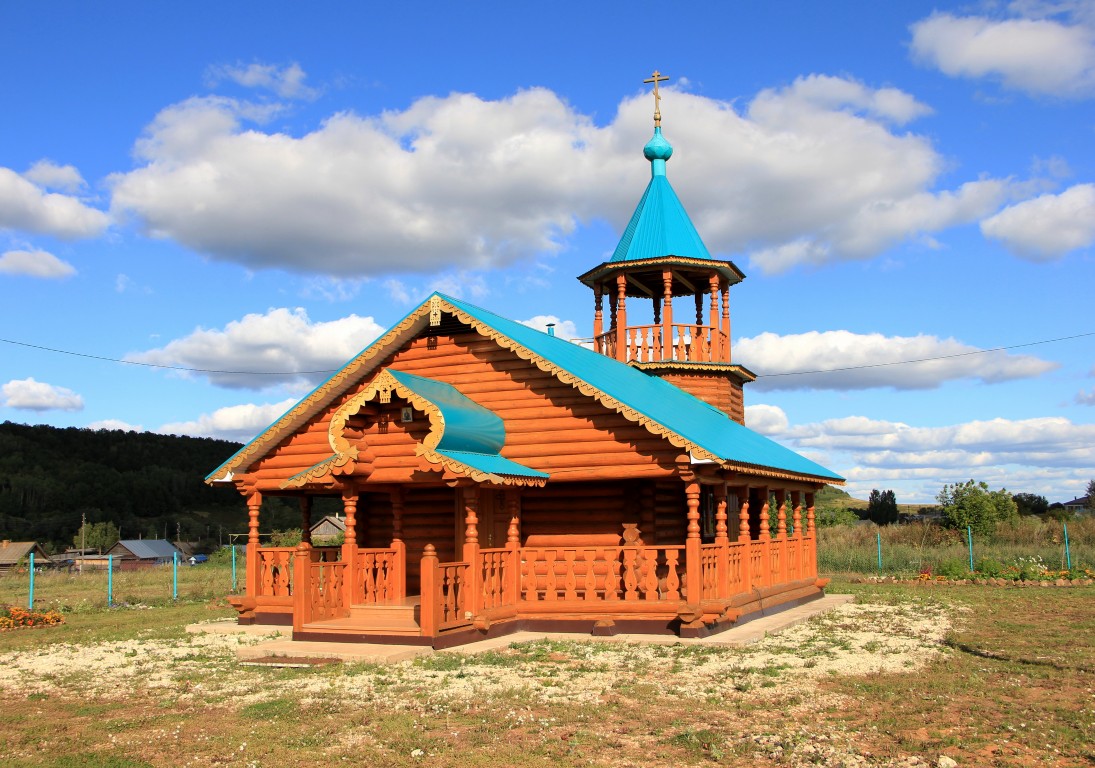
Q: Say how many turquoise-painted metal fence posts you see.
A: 7